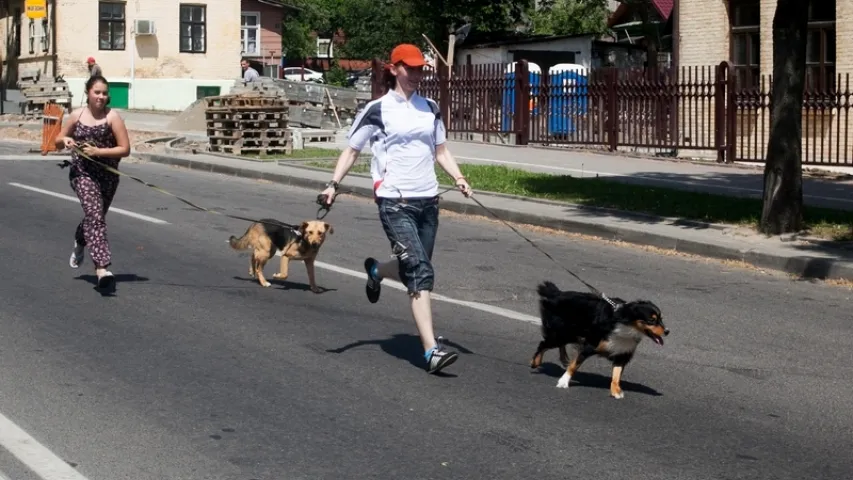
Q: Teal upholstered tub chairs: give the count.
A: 0